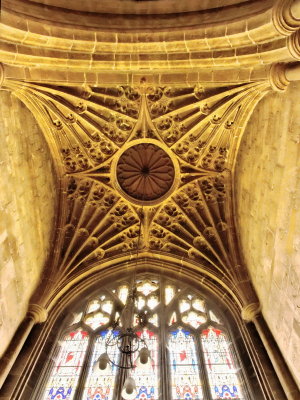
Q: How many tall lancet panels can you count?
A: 5